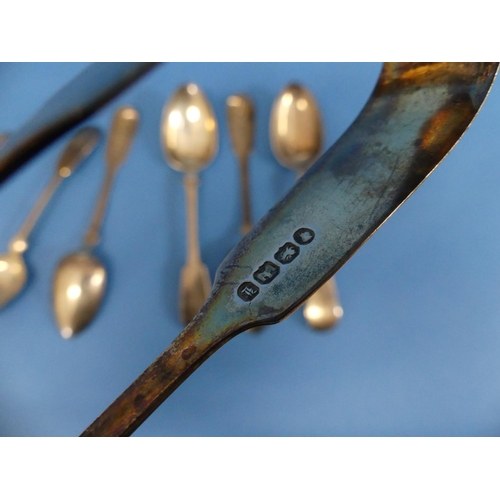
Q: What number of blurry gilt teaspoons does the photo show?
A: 5